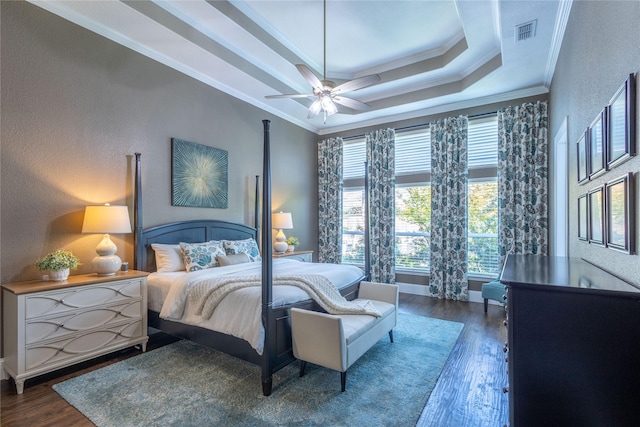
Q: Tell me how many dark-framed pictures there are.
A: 6